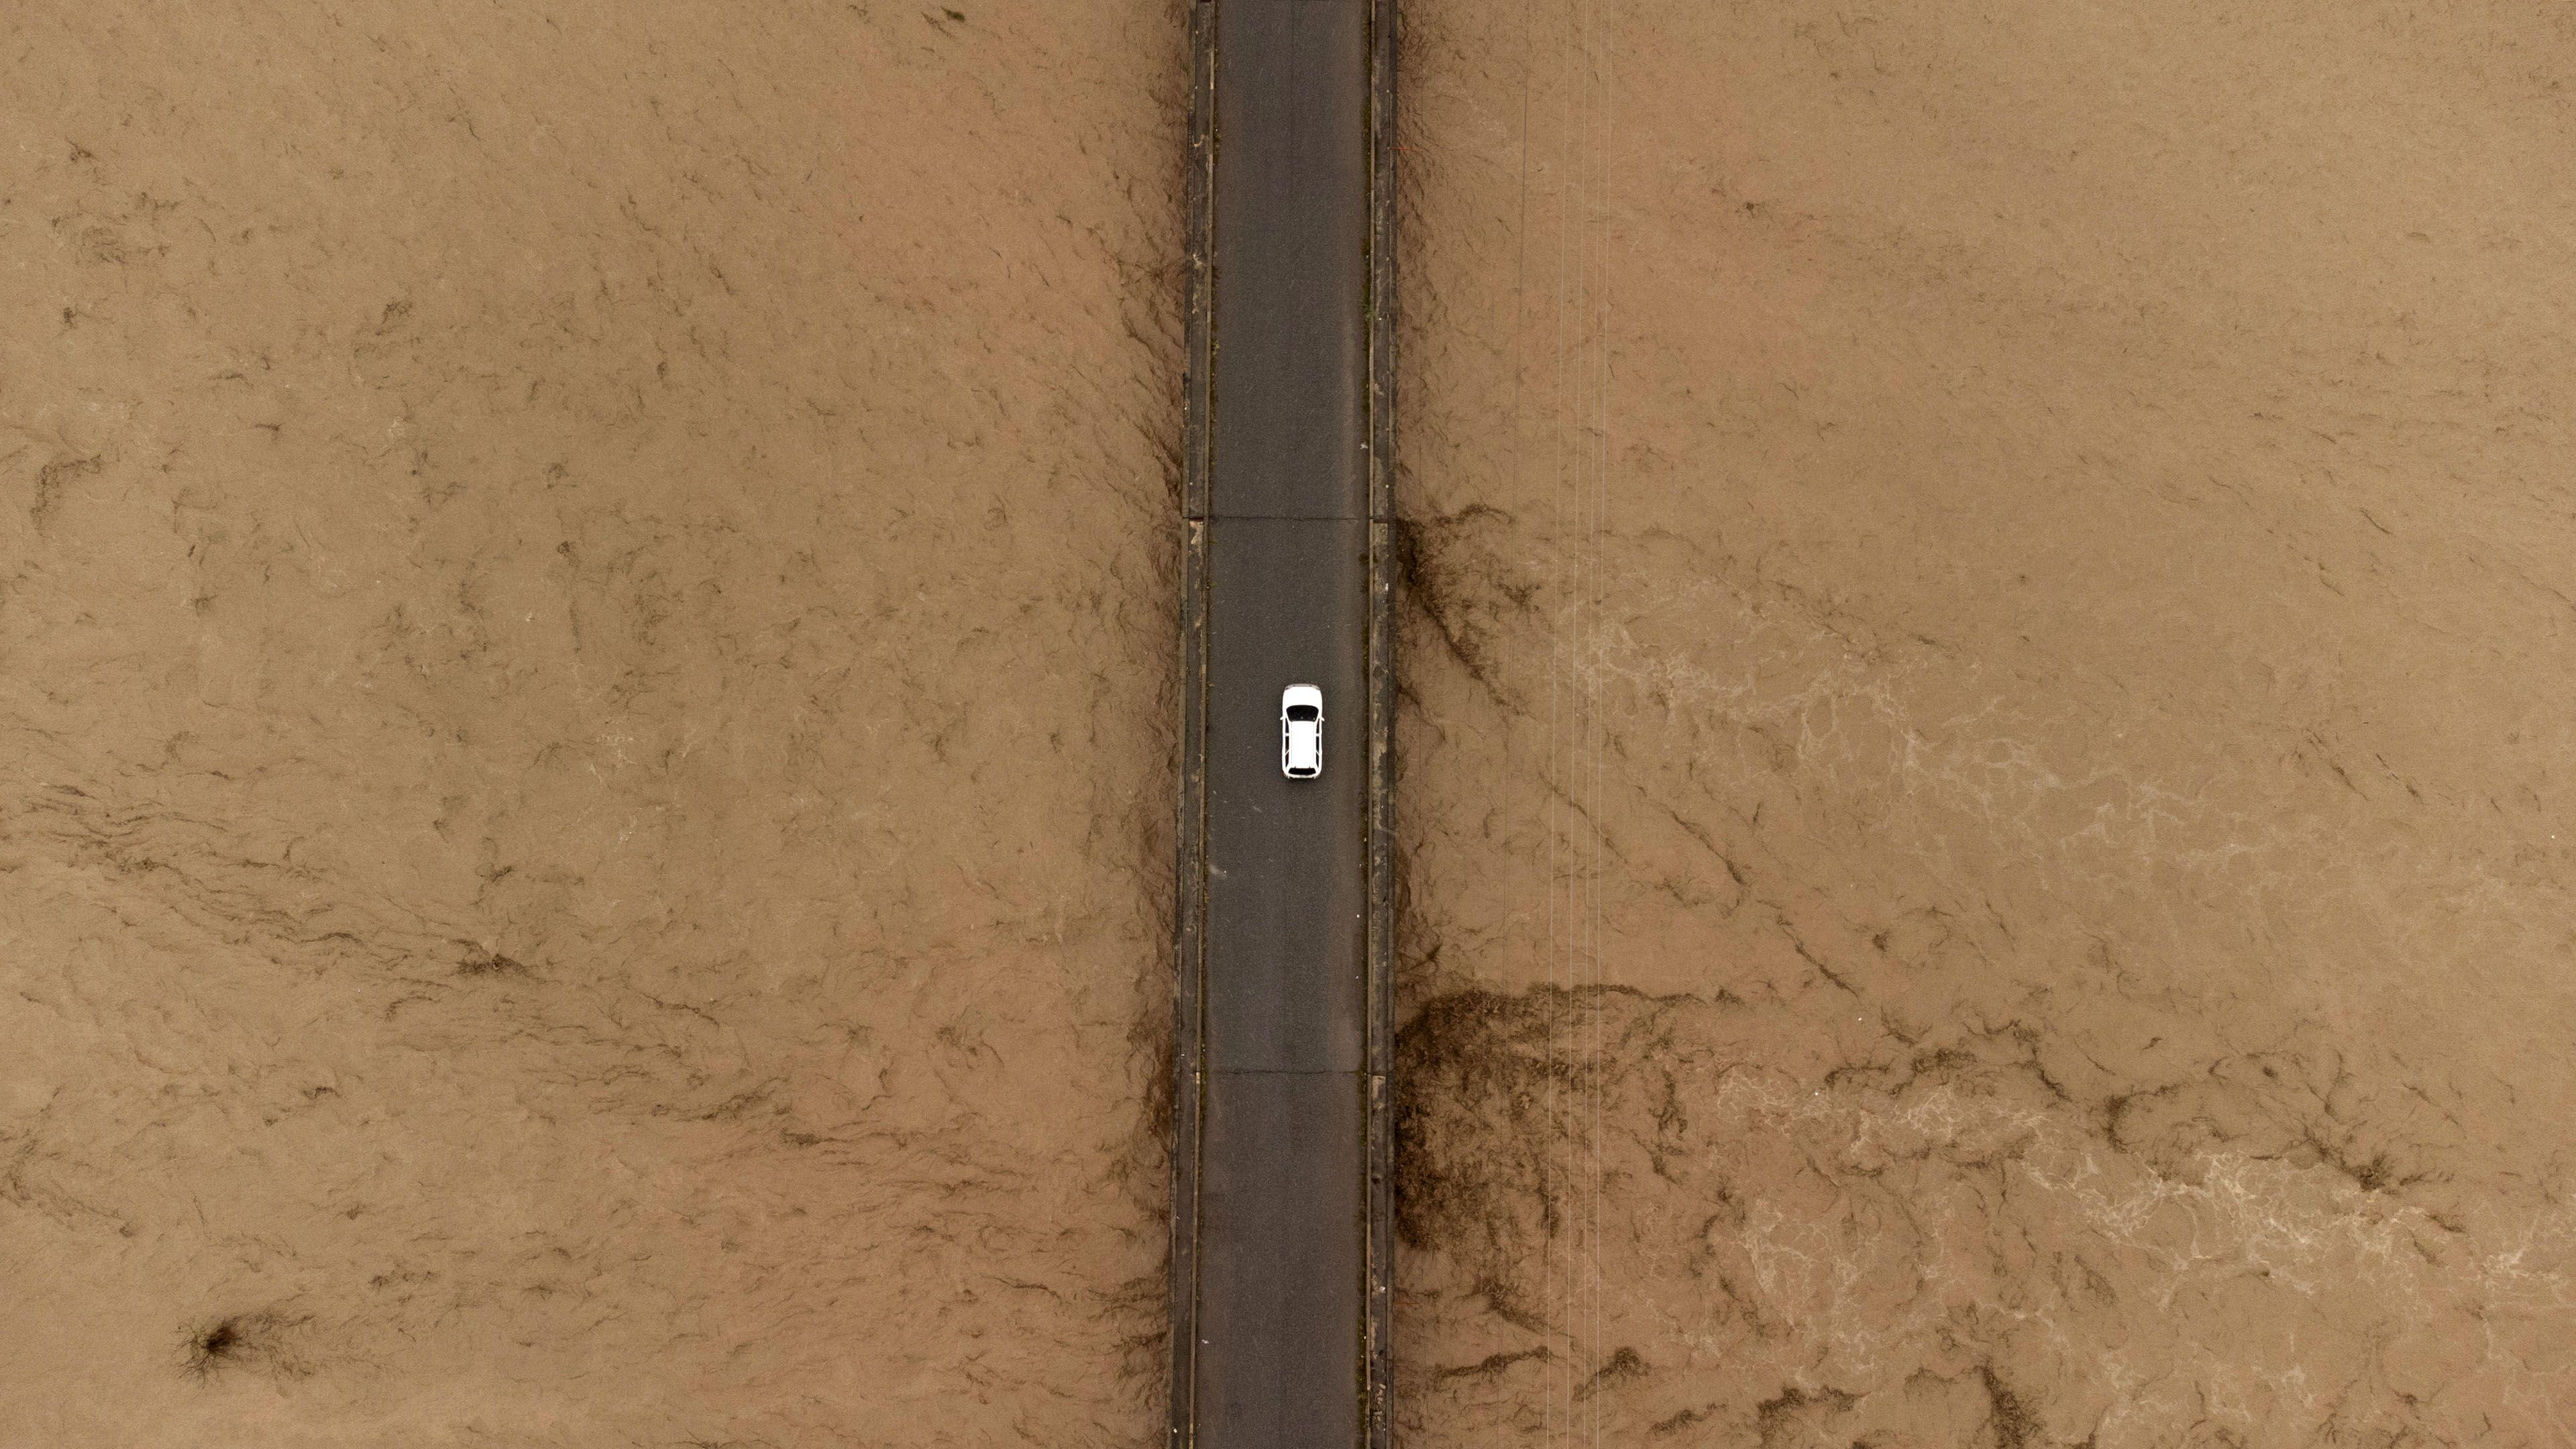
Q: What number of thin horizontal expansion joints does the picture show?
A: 2